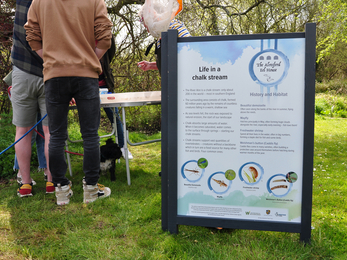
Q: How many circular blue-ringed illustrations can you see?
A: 4